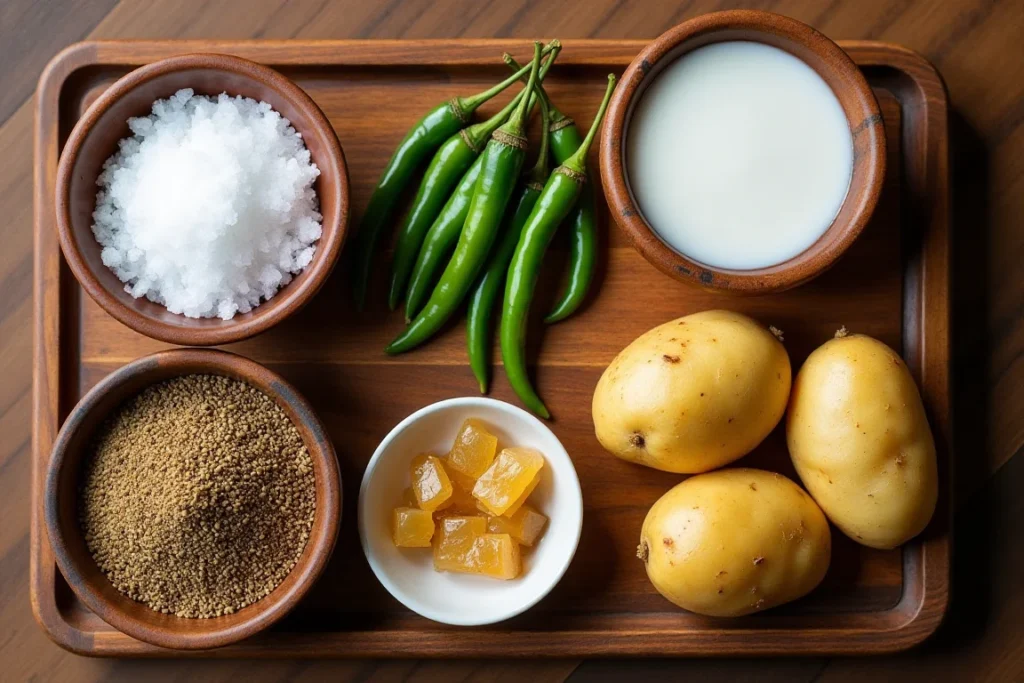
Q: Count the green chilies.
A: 7